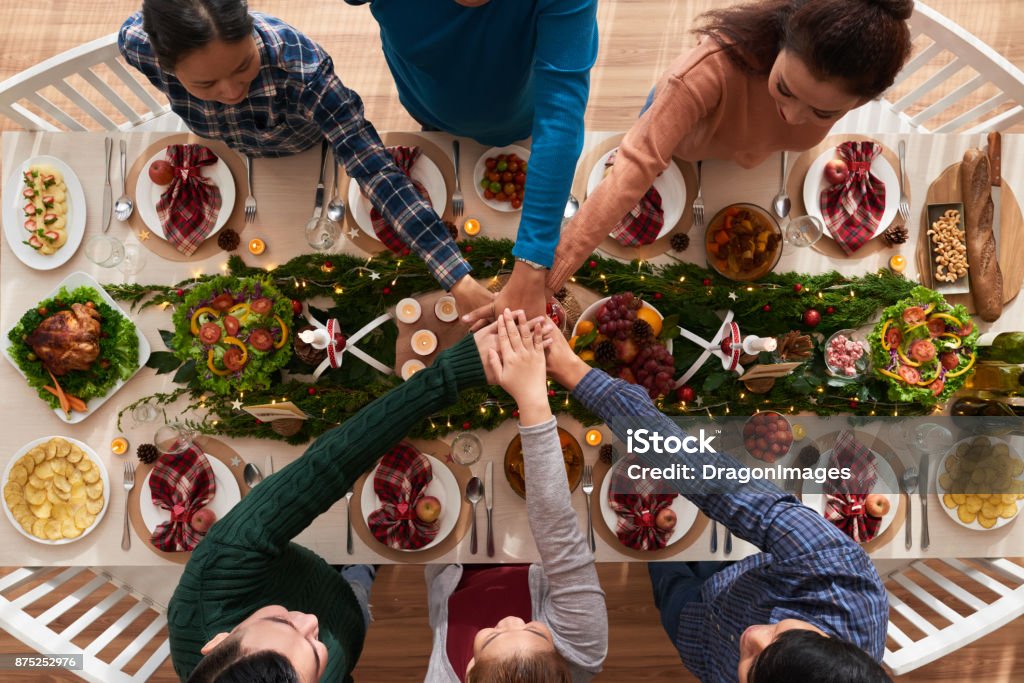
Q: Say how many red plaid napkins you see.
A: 8